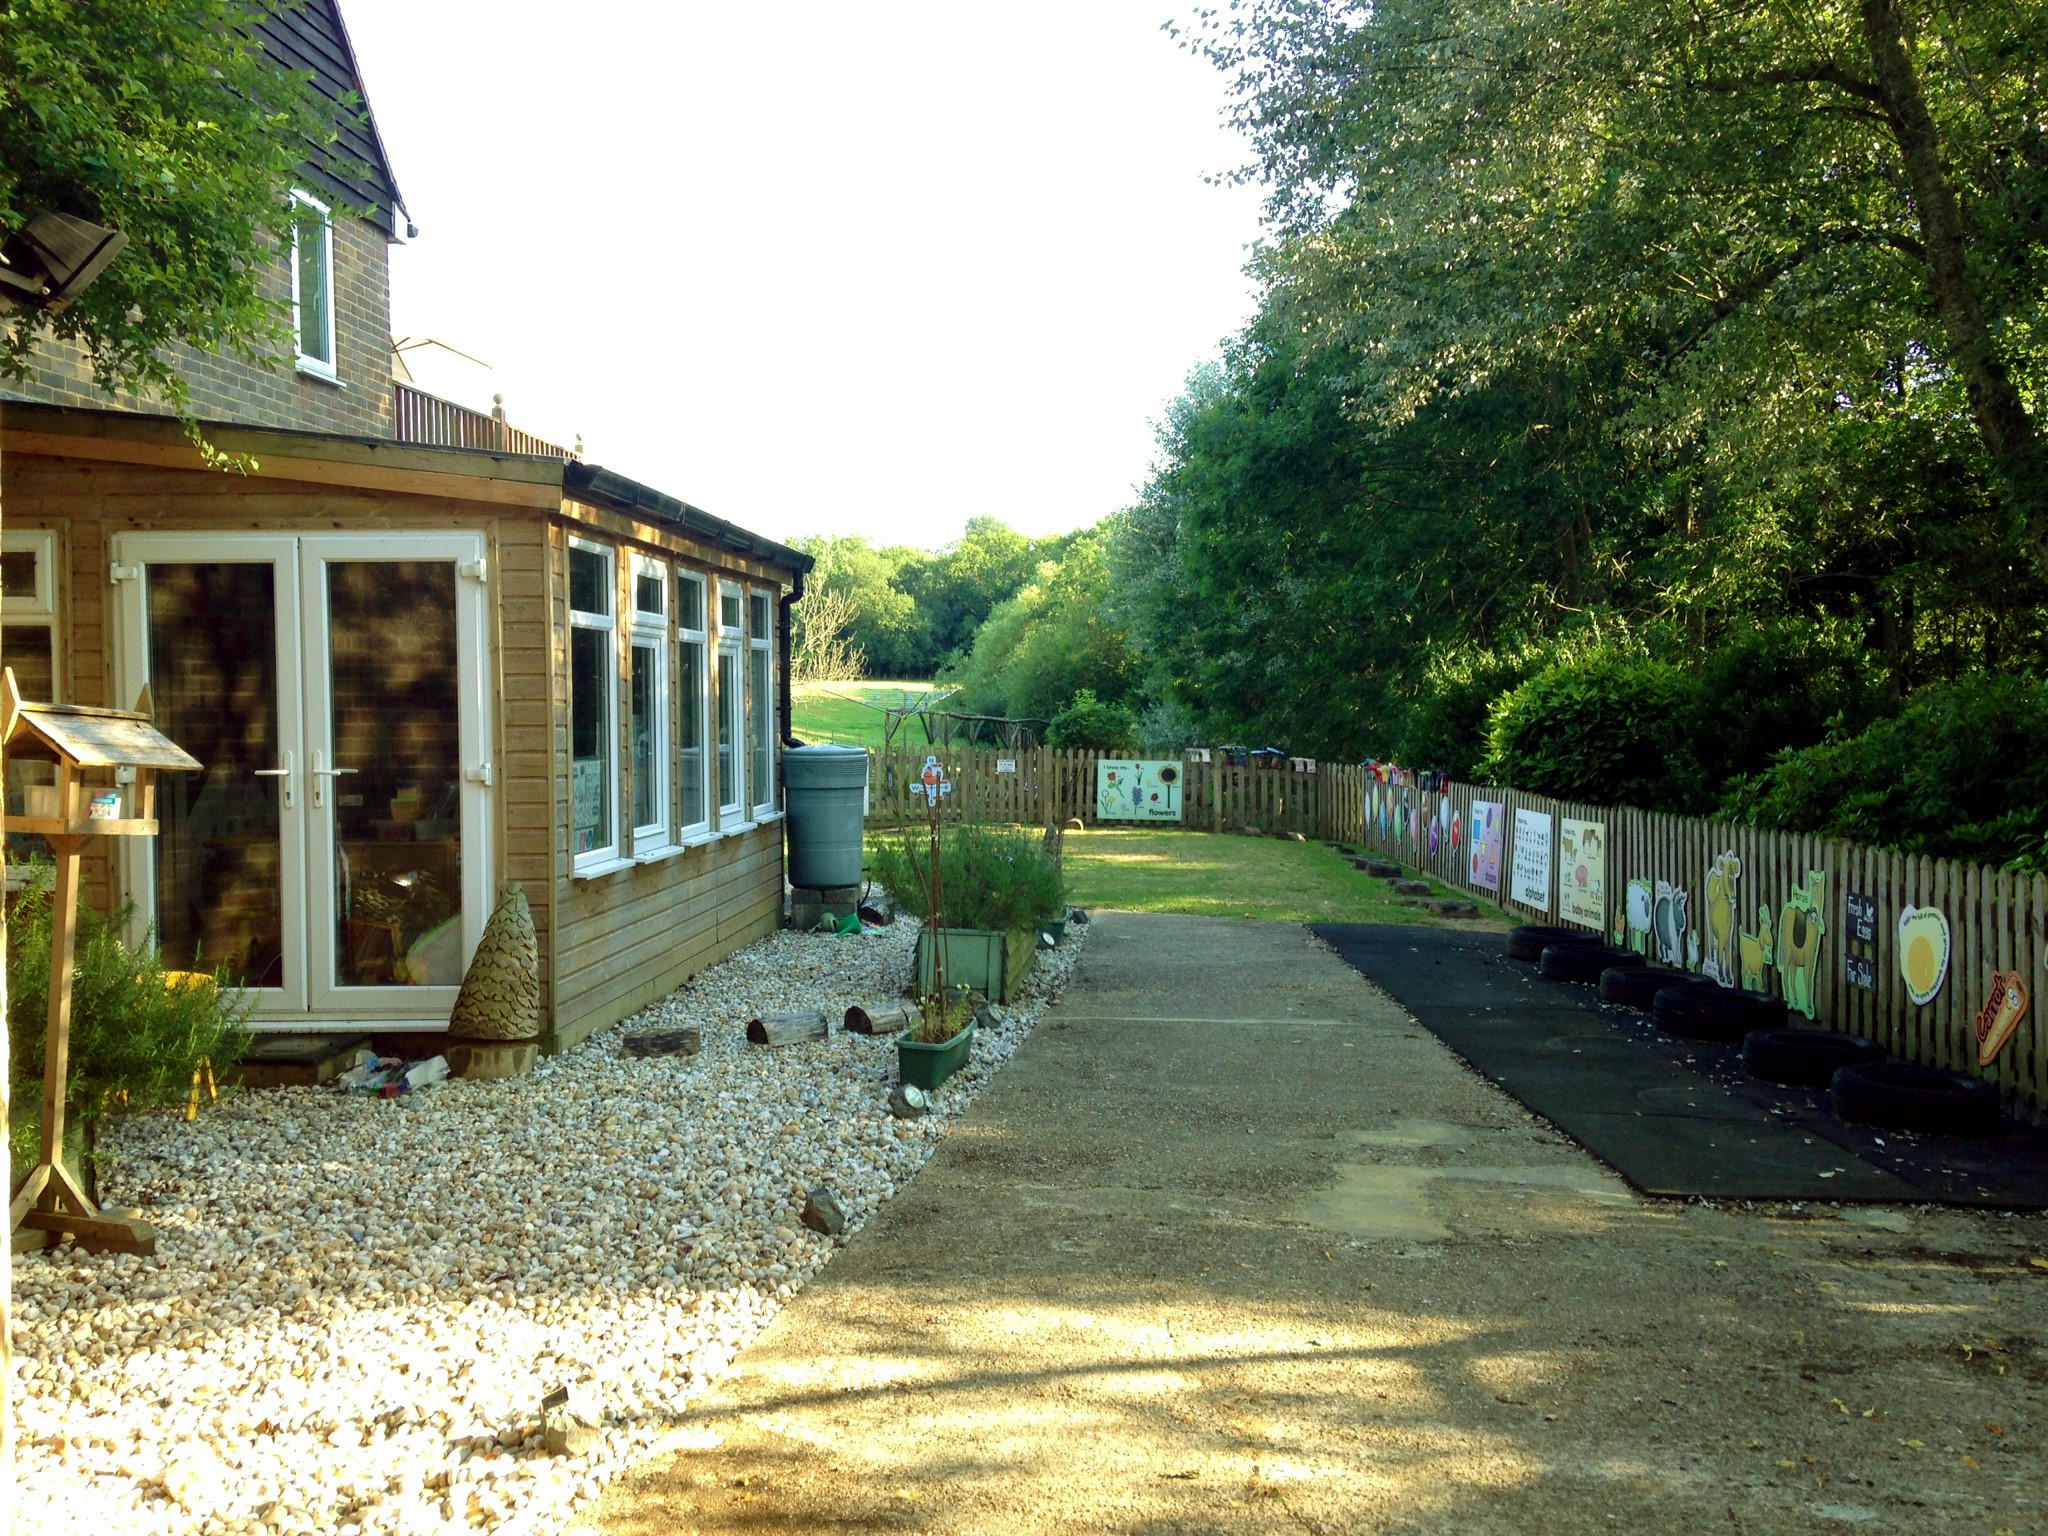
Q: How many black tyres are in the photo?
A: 6